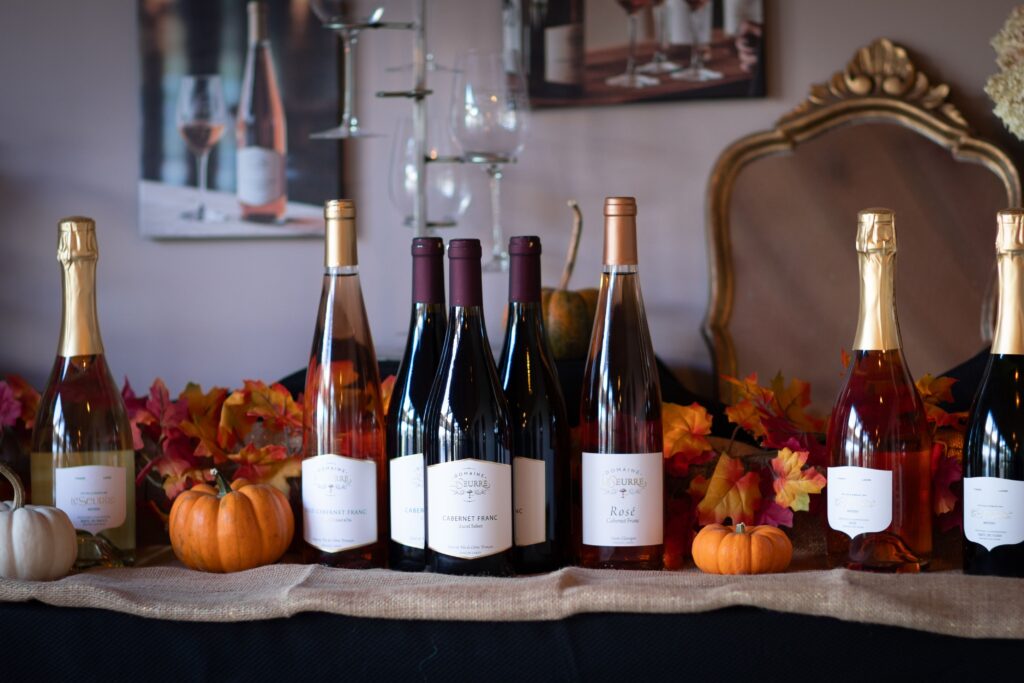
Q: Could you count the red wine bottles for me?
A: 3